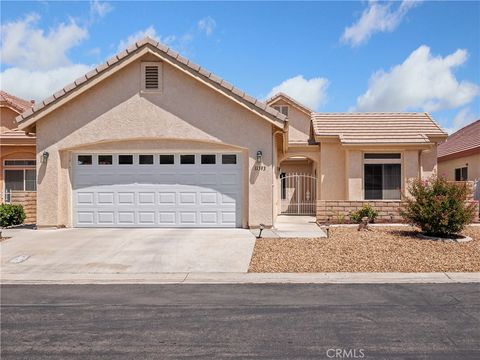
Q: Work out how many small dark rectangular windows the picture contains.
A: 8